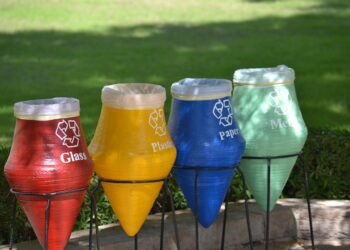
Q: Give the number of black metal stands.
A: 4